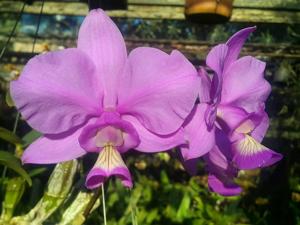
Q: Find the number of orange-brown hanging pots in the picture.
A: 1